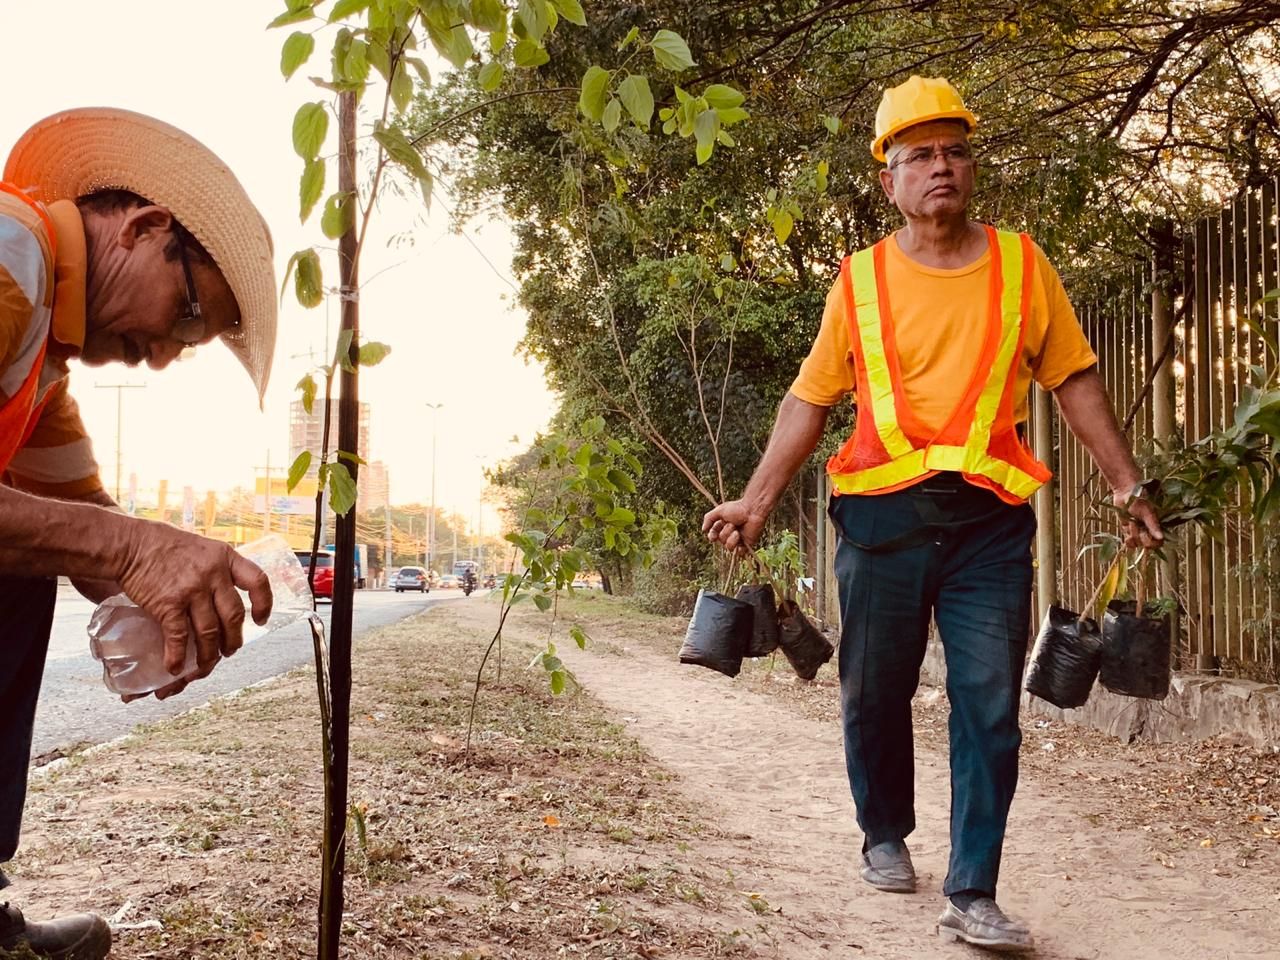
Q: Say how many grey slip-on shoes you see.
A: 2